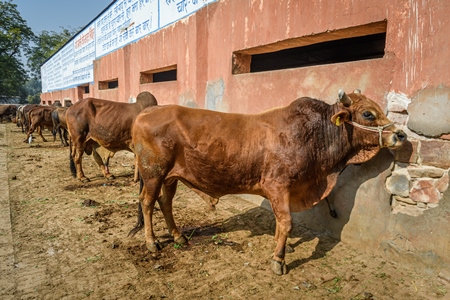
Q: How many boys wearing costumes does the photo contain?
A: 0